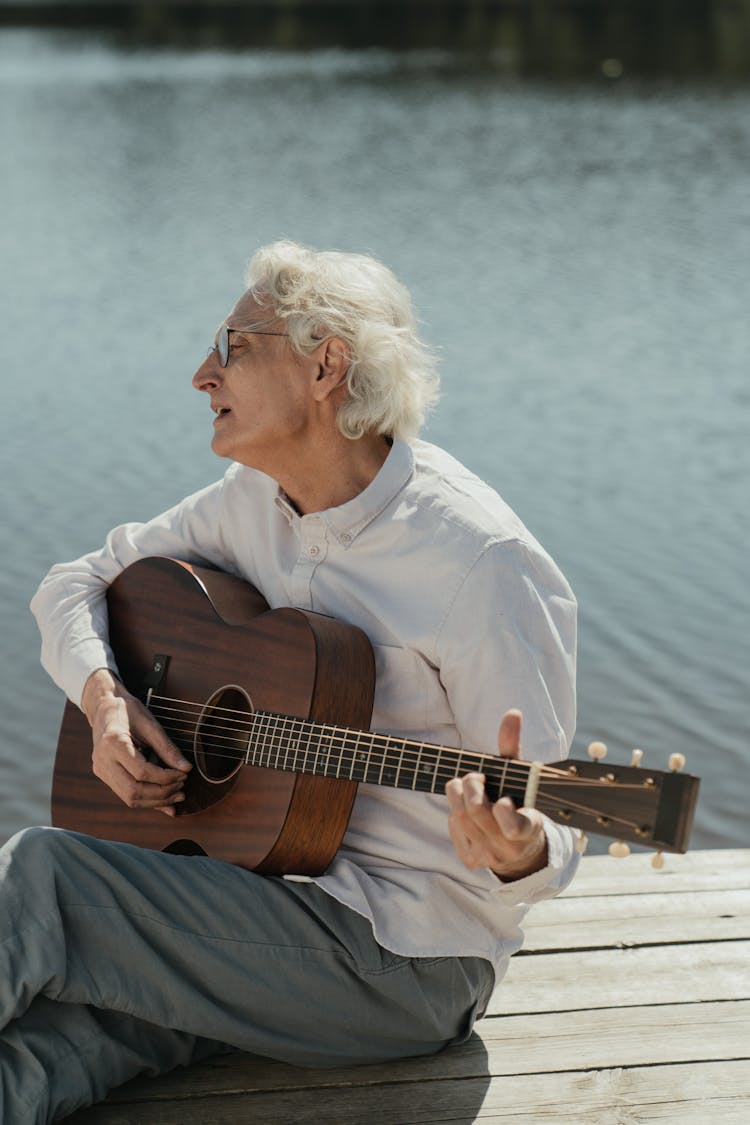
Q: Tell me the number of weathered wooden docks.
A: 1